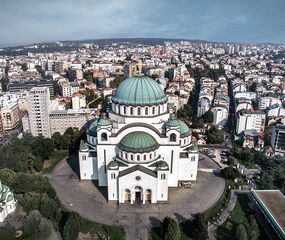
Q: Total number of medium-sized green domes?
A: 3